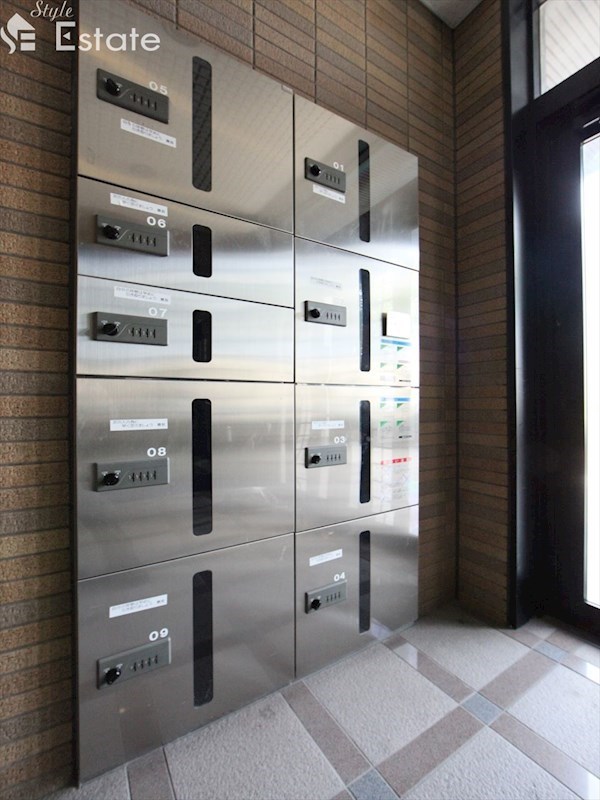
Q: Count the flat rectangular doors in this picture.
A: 9